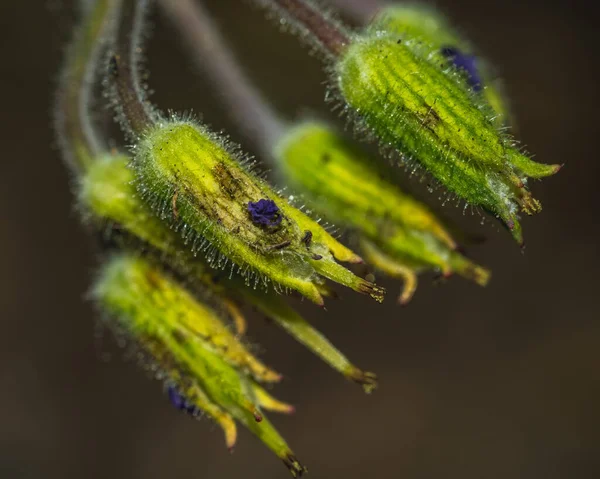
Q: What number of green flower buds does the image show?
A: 6